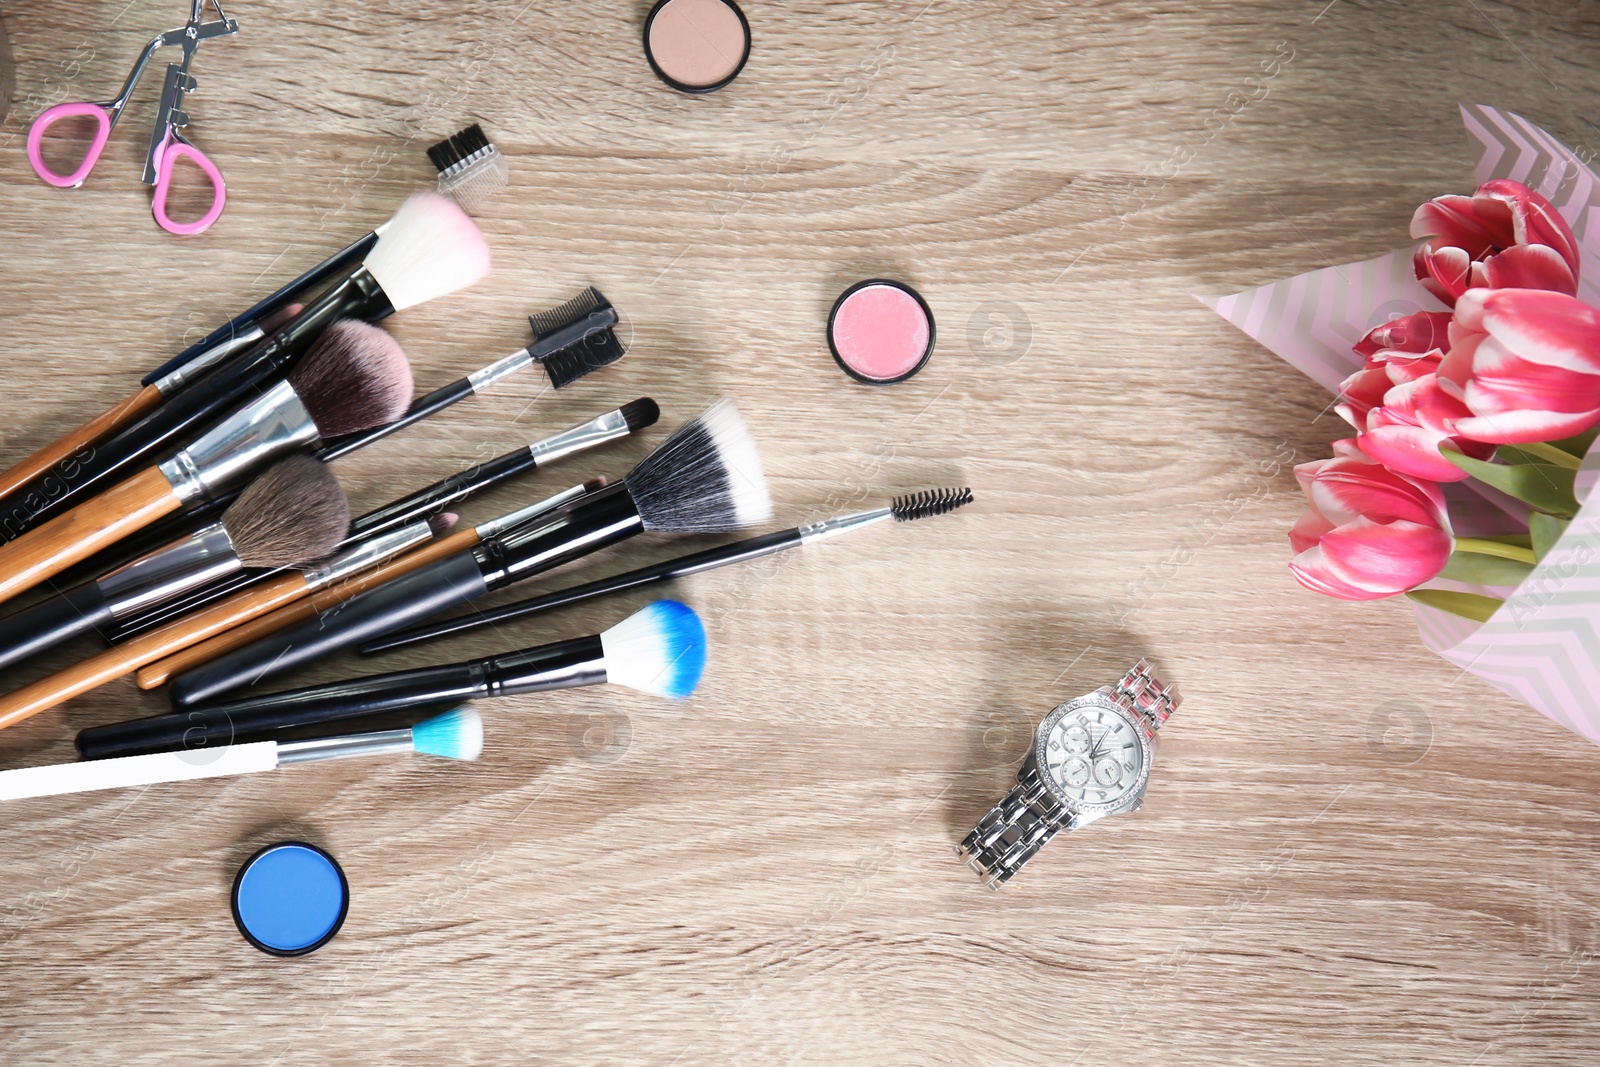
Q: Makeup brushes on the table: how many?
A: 13